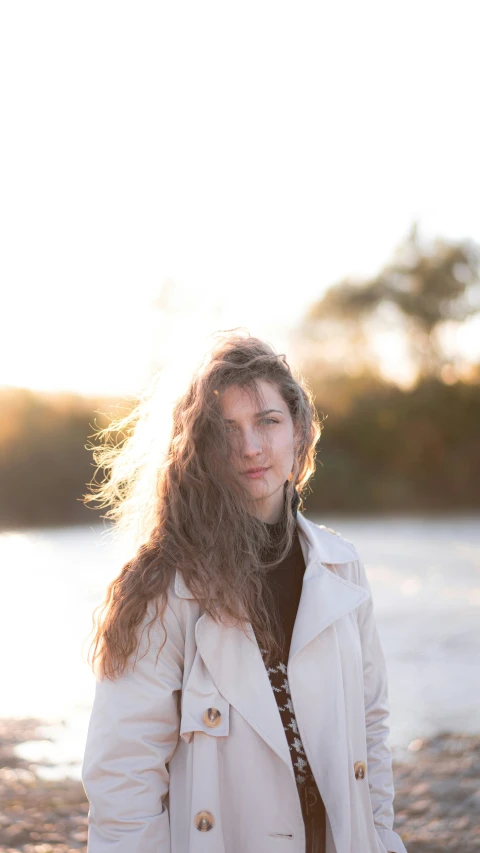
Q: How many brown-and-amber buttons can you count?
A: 3